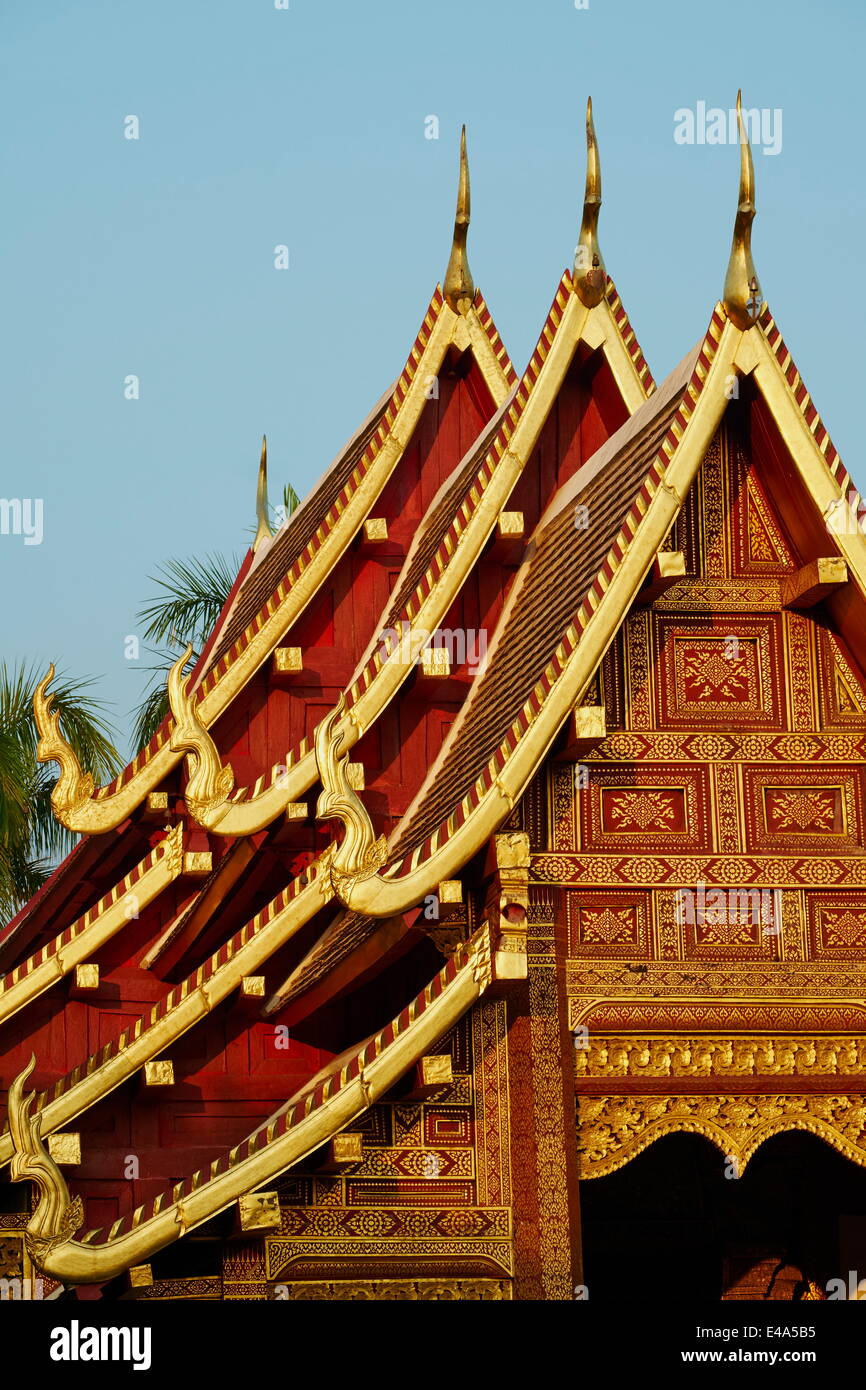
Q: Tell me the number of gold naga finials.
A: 4